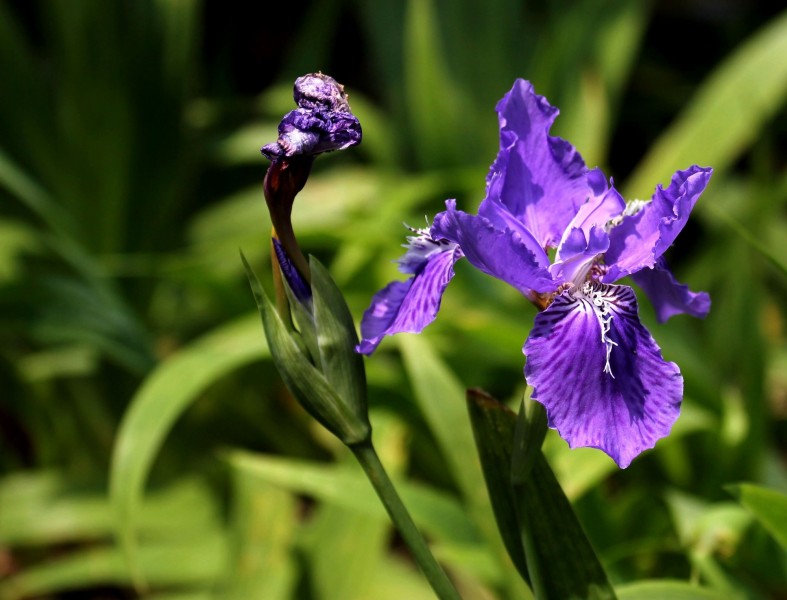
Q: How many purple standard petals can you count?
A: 3